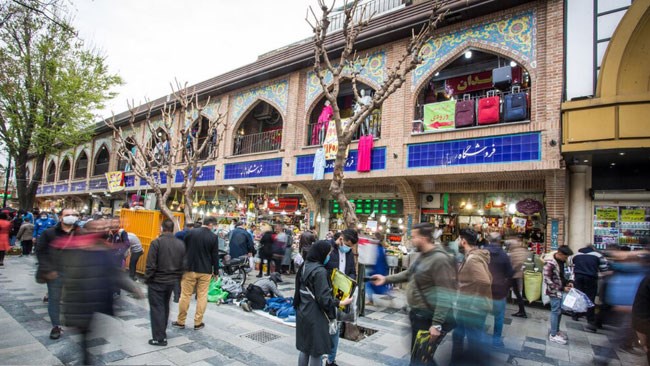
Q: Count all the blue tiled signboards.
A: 11